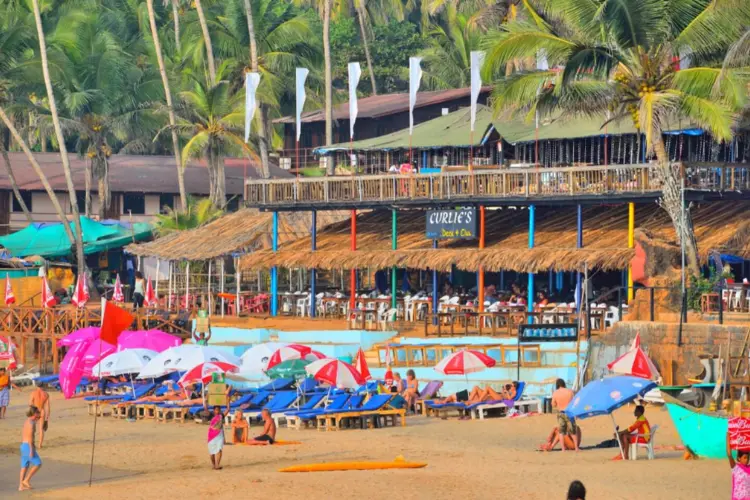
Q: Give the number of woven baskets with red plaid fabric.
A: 0